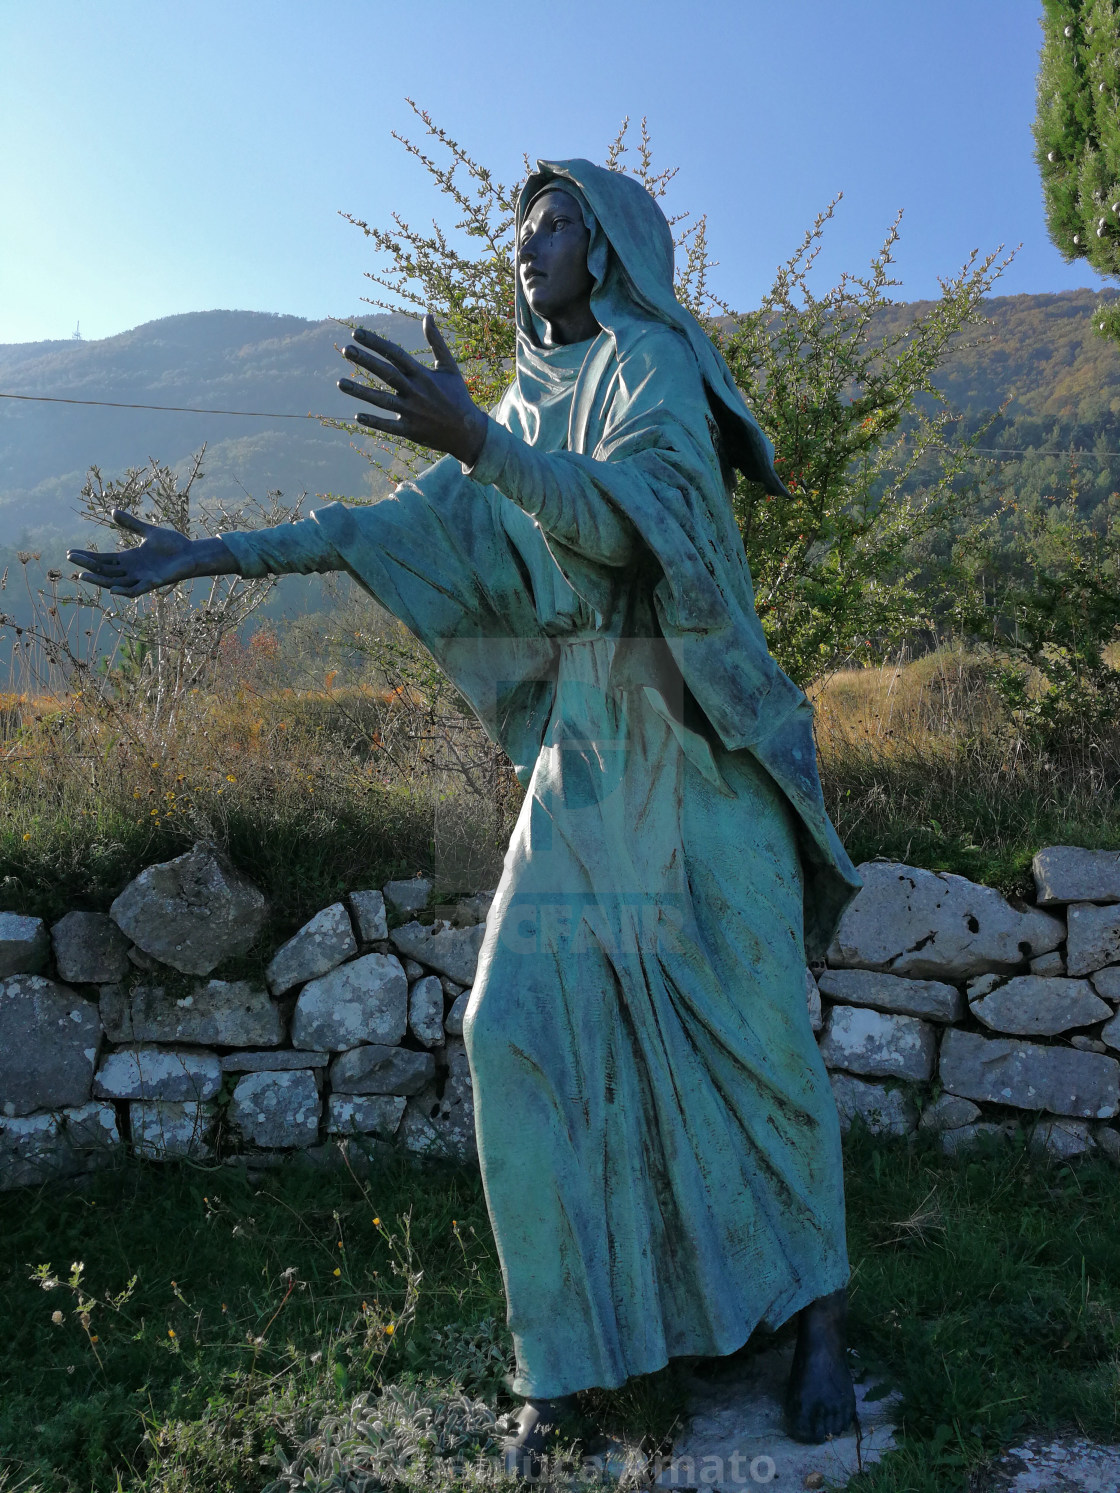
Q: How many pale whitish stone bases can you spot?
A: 1